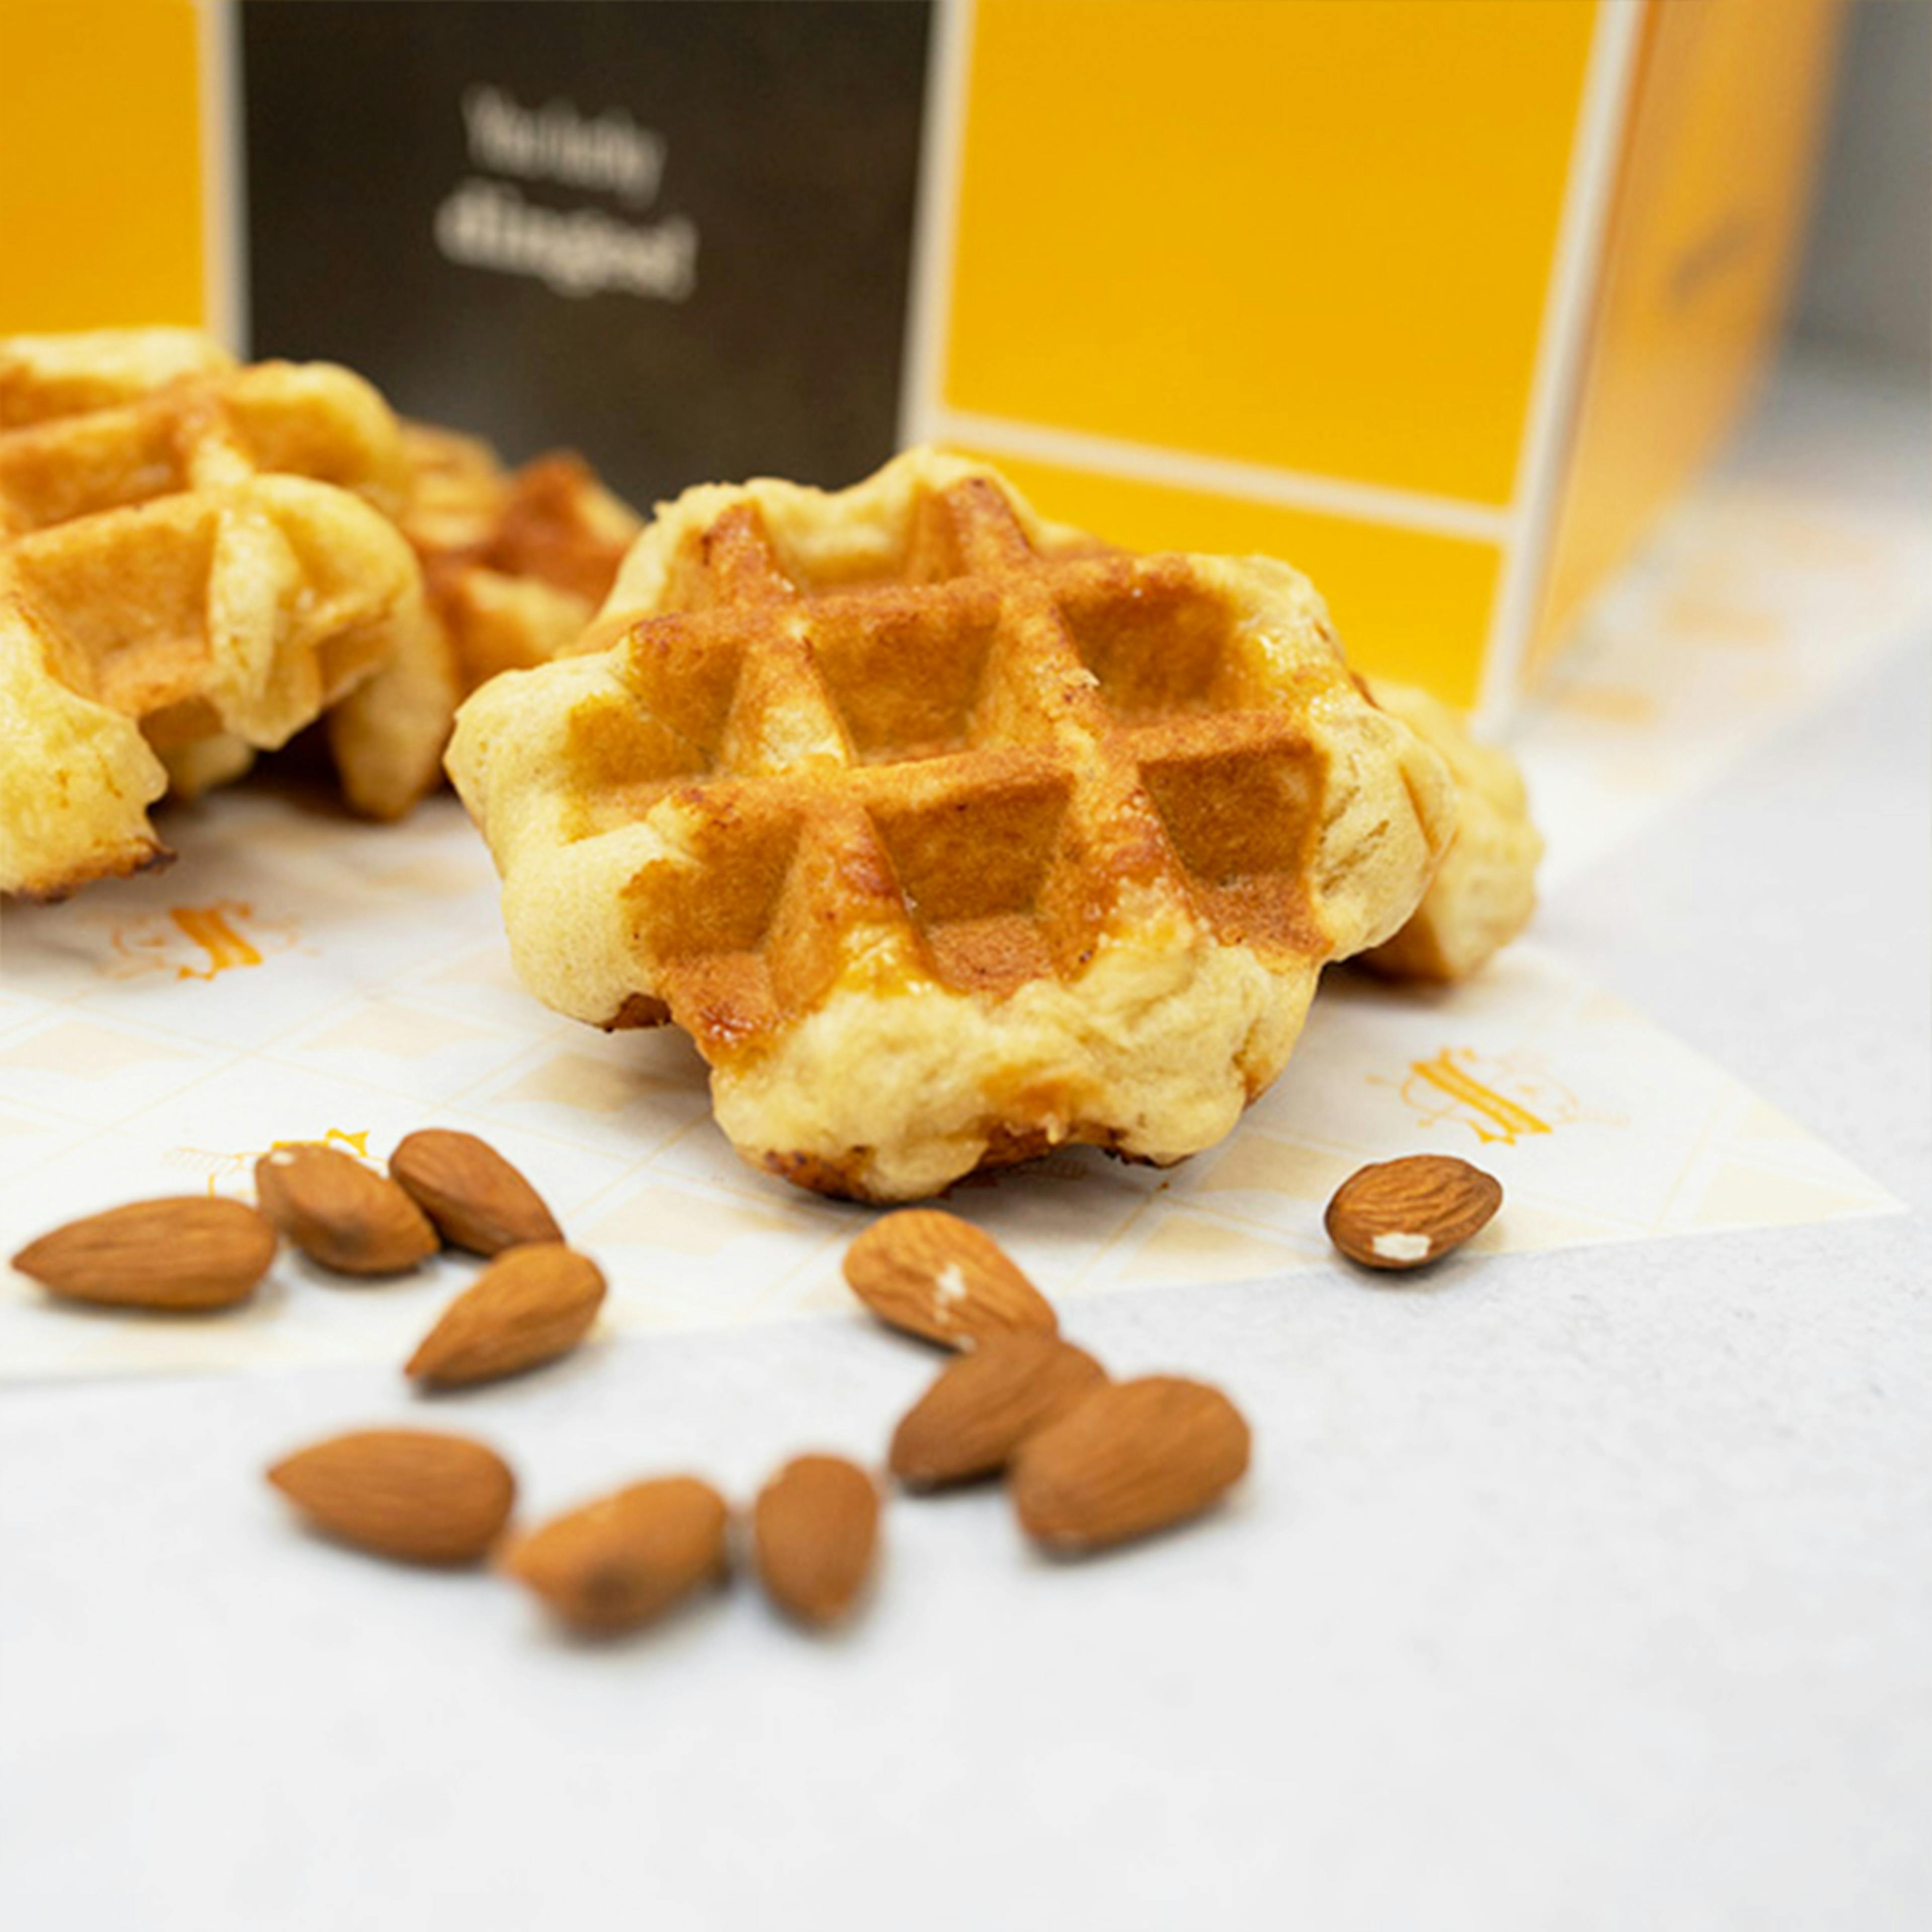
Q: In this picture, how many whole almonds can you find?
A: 11